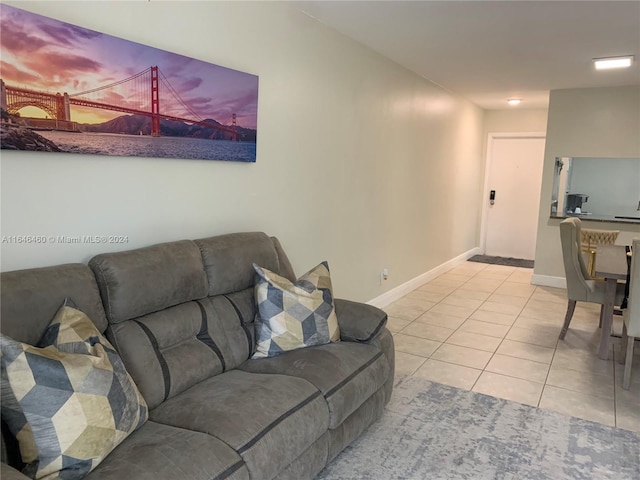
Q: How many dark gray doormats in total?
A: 1